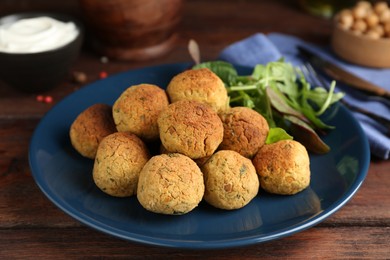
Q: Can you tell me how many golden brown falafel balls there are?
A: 9